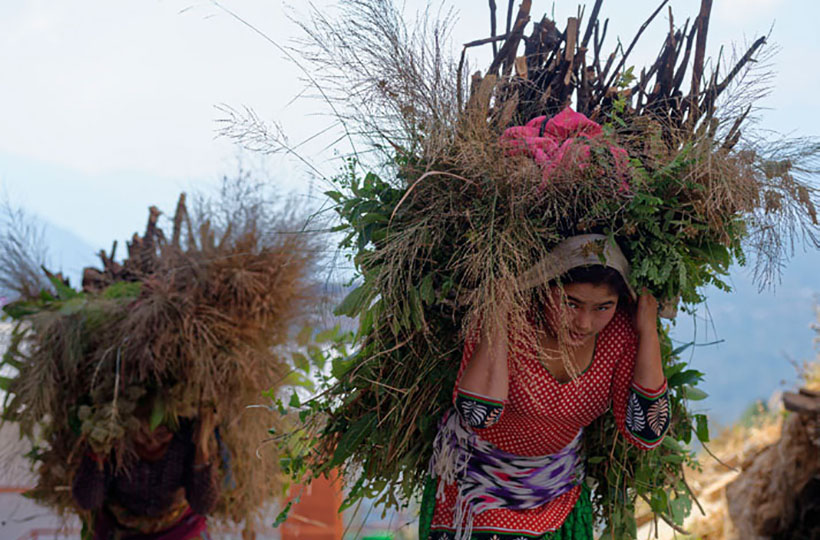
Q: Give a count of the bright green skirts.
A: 1